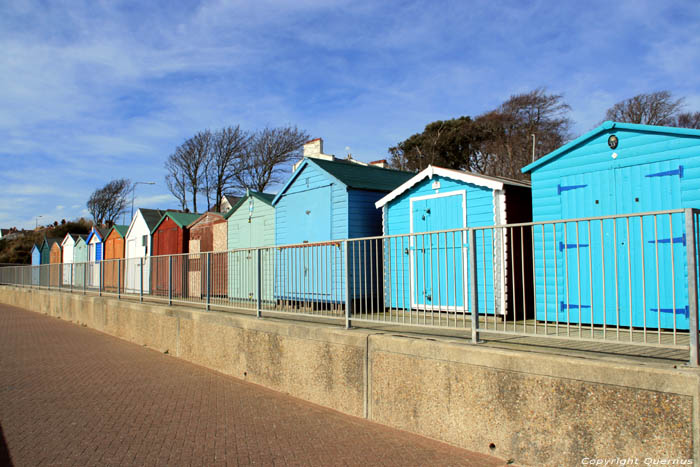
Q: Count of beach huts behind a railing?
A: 14